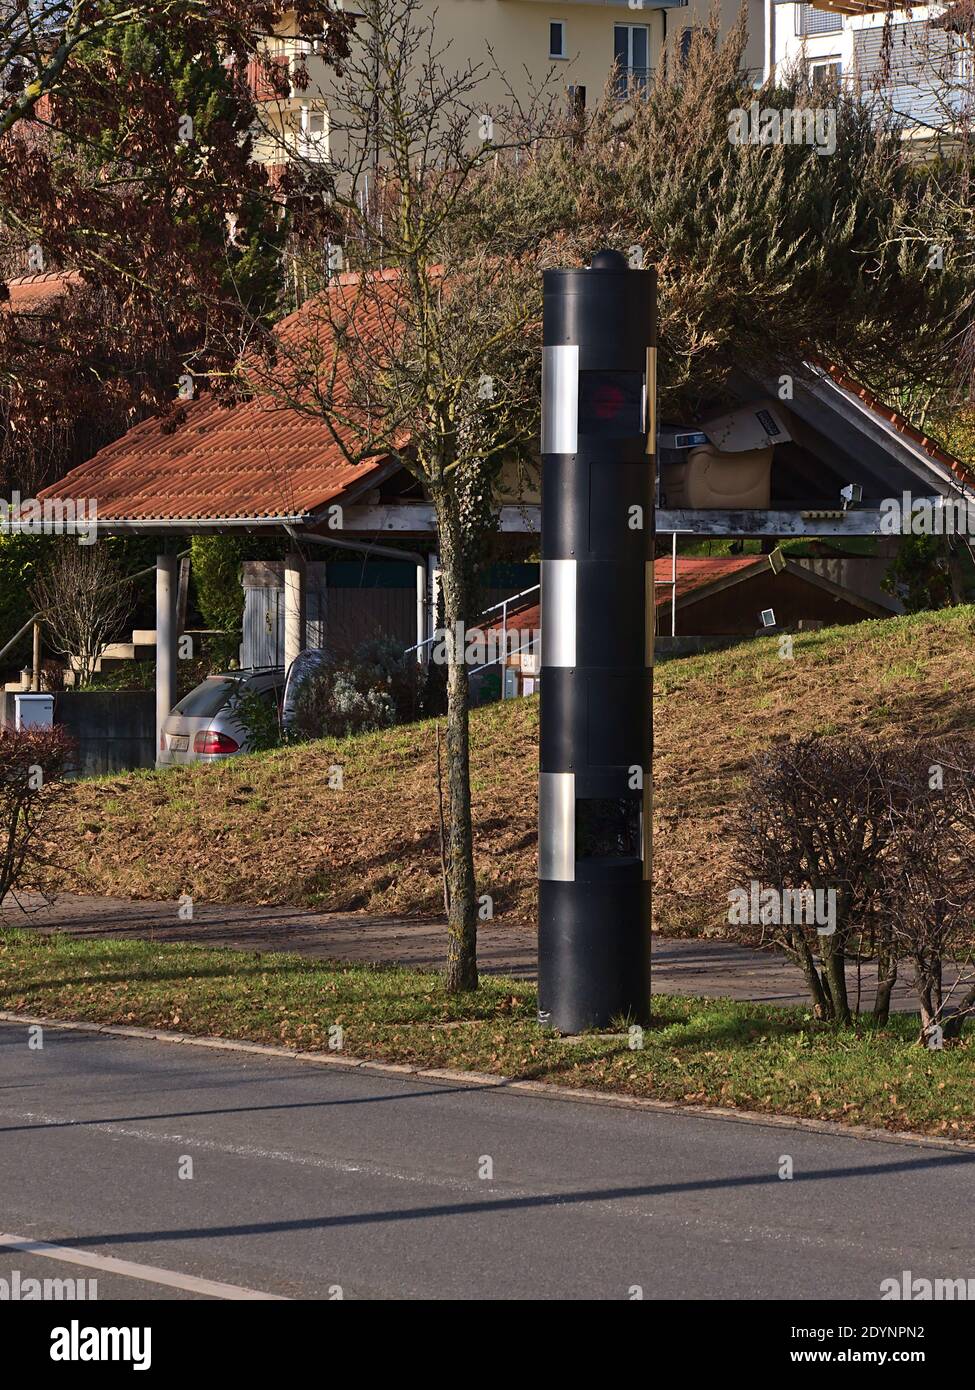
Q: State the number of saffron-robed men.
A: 0